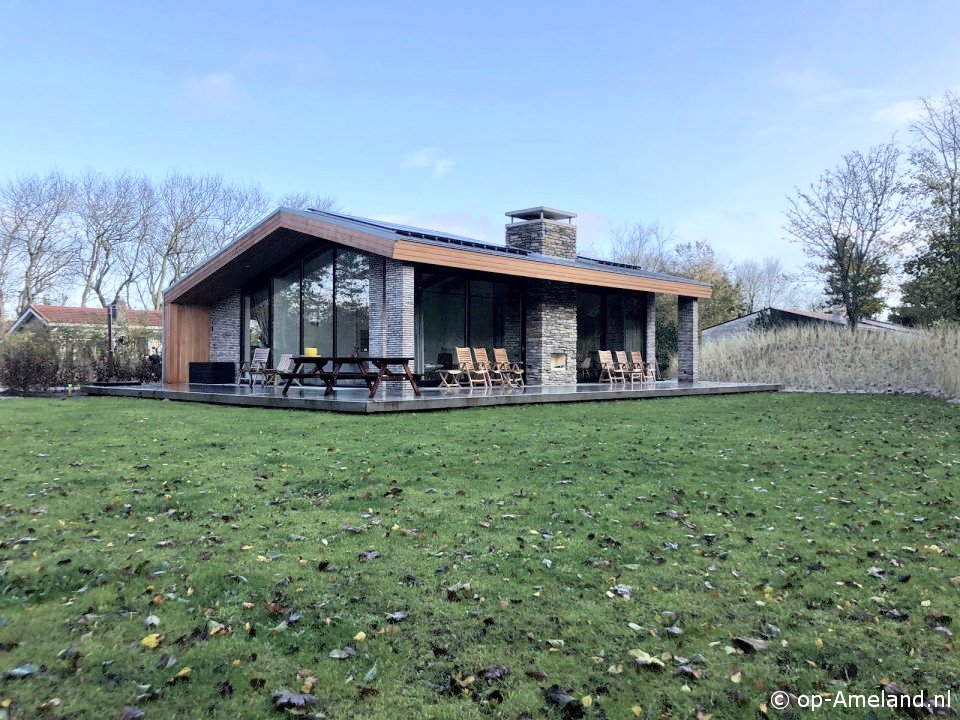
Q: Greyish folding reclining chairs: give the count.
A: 2